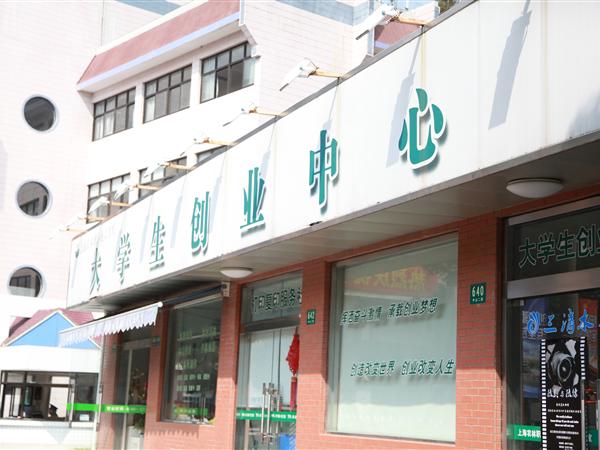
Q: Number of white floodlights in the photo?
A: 9